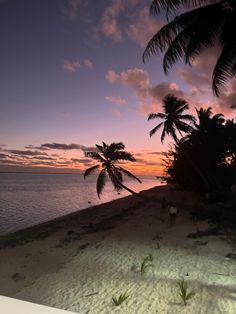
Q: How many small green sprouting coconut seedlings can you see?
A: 3